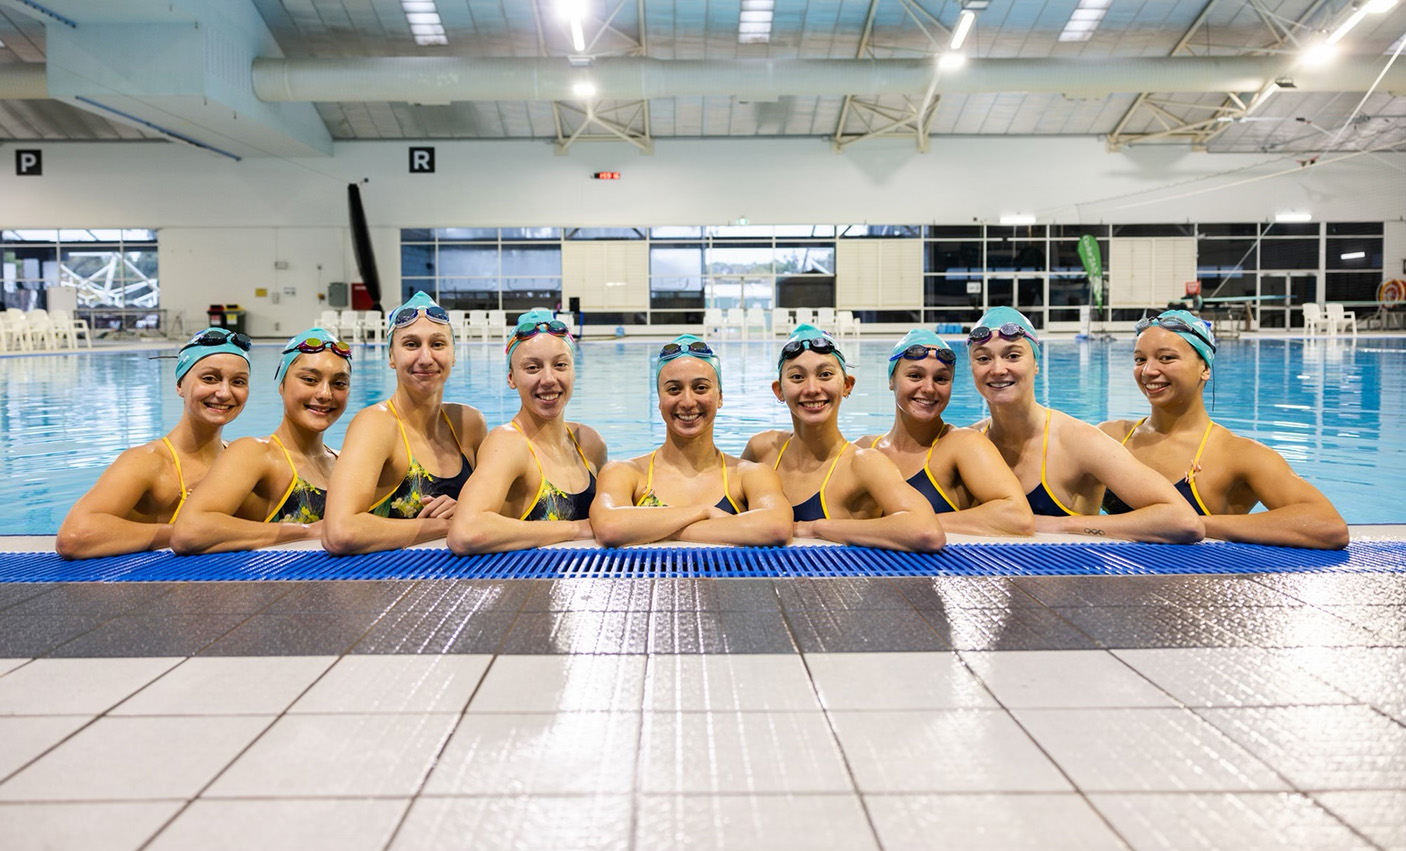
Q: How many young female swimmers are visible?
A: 9